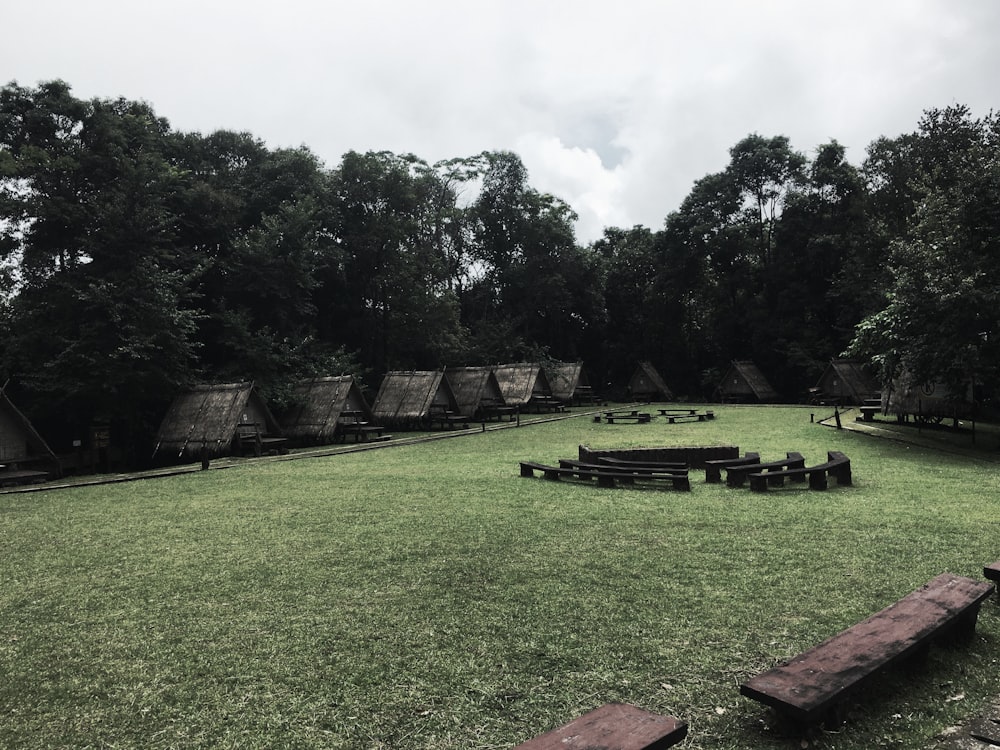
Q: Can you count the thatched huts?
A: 11